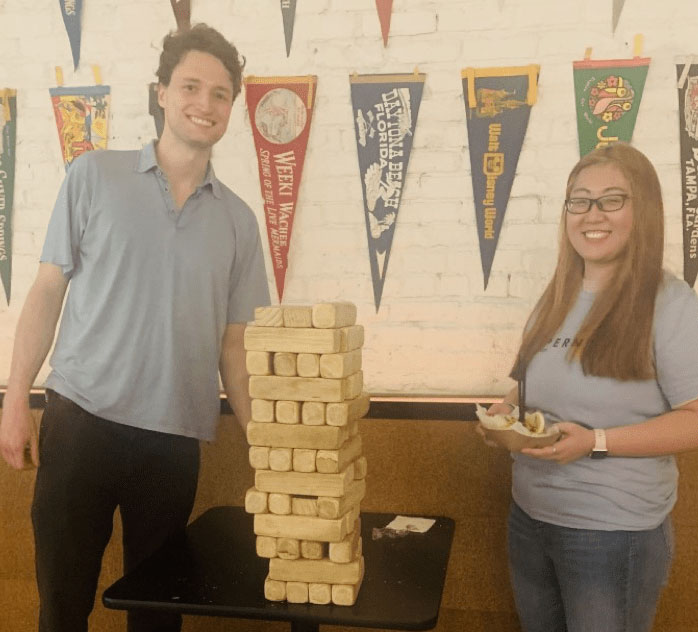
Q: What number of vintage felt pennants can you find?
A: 13